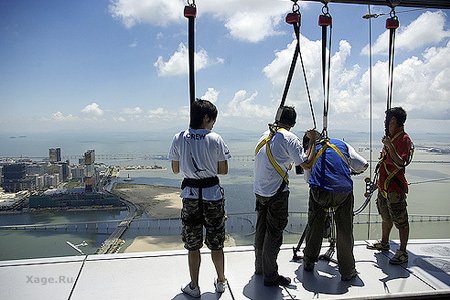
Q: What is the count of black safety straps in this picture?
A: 4